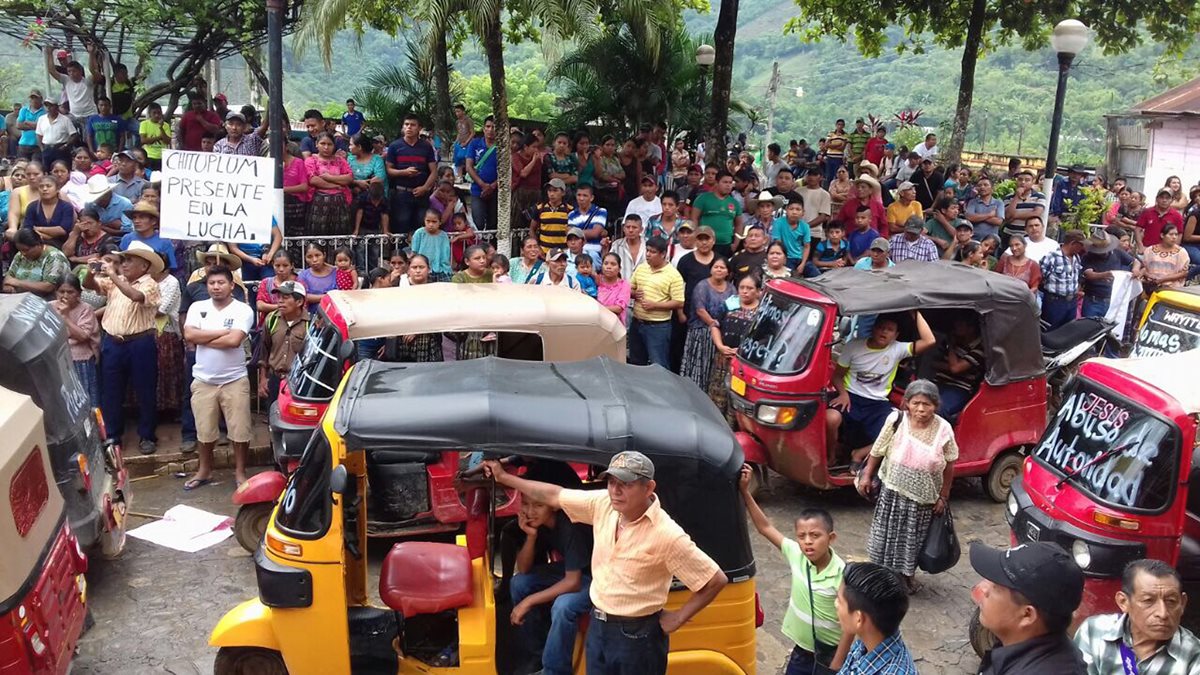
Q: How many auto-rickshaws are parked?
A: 7